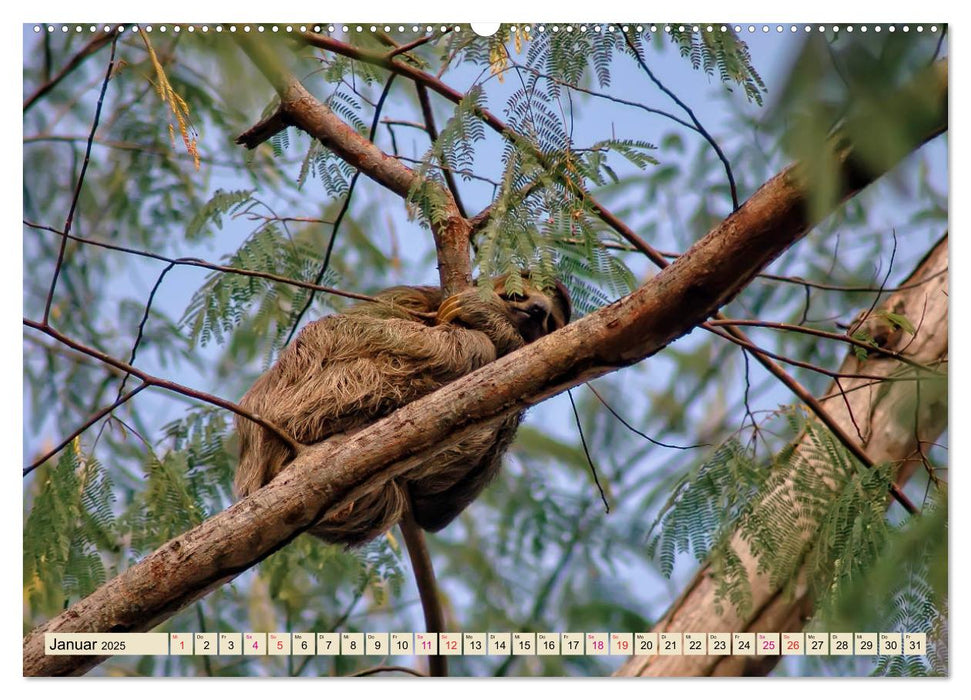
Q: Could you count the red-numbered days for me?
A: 5